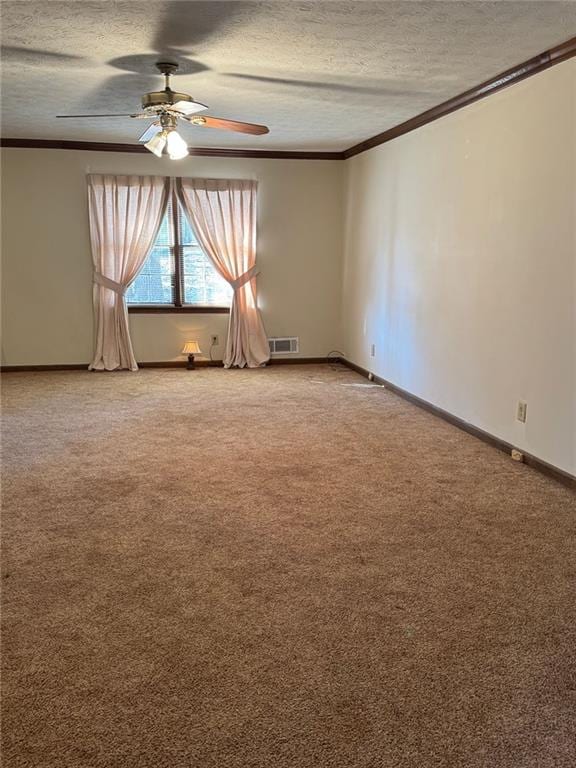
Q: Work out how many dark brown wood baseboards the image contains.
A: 2